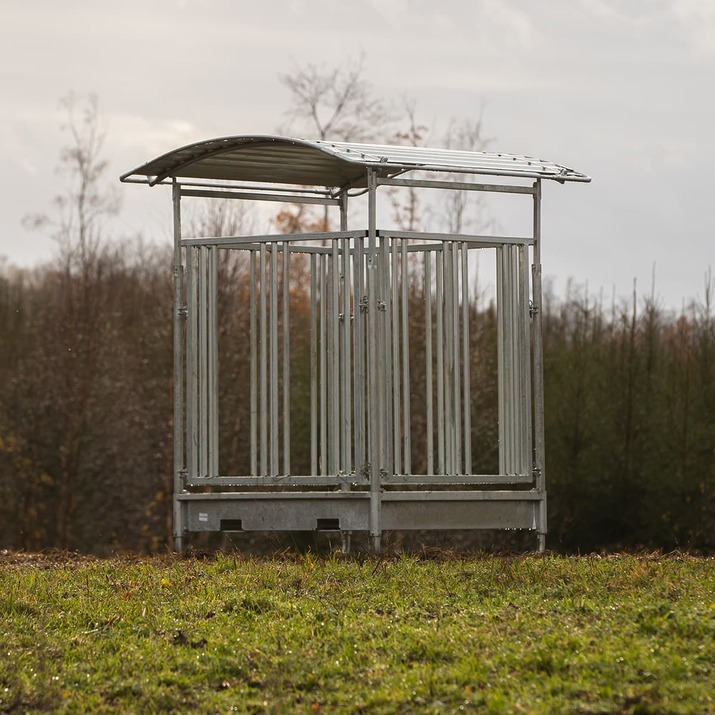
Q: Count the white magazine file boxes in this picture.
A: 0